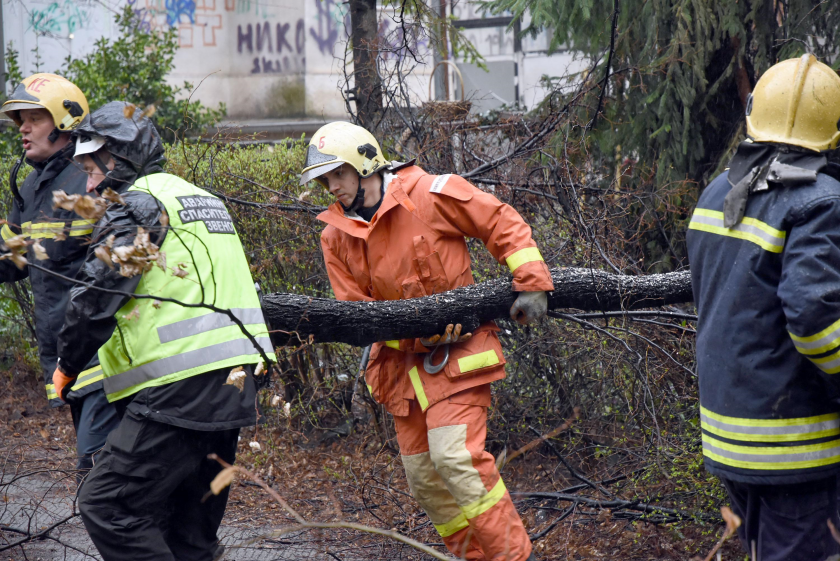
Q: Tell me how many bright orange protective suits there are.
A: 1